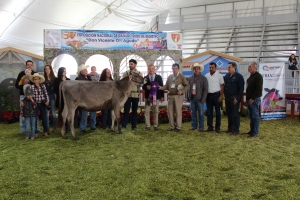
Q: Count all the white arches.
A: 4